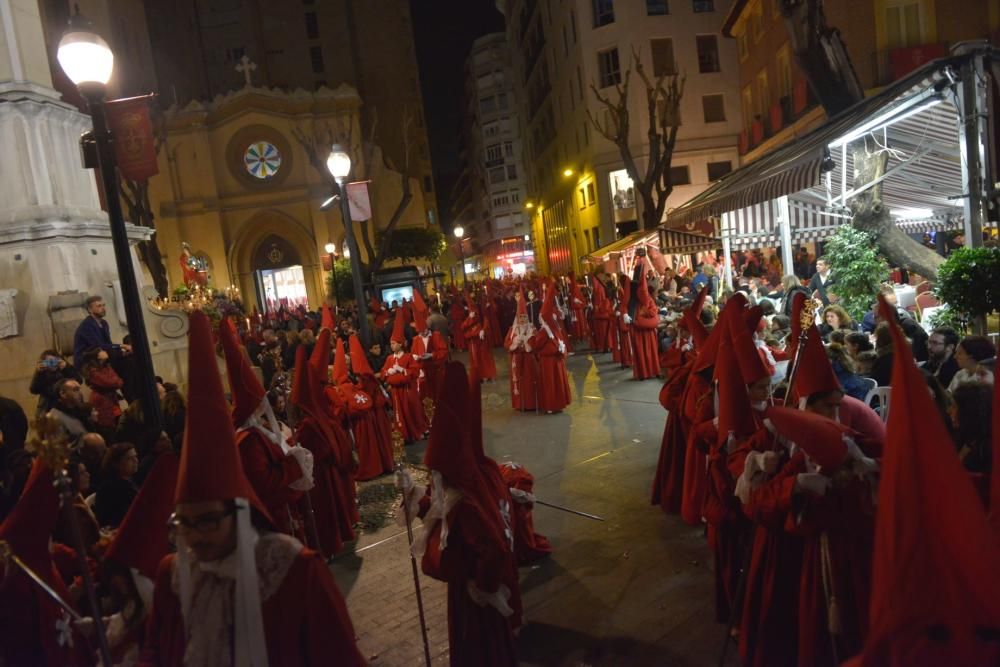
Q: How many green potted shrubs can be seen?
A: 2